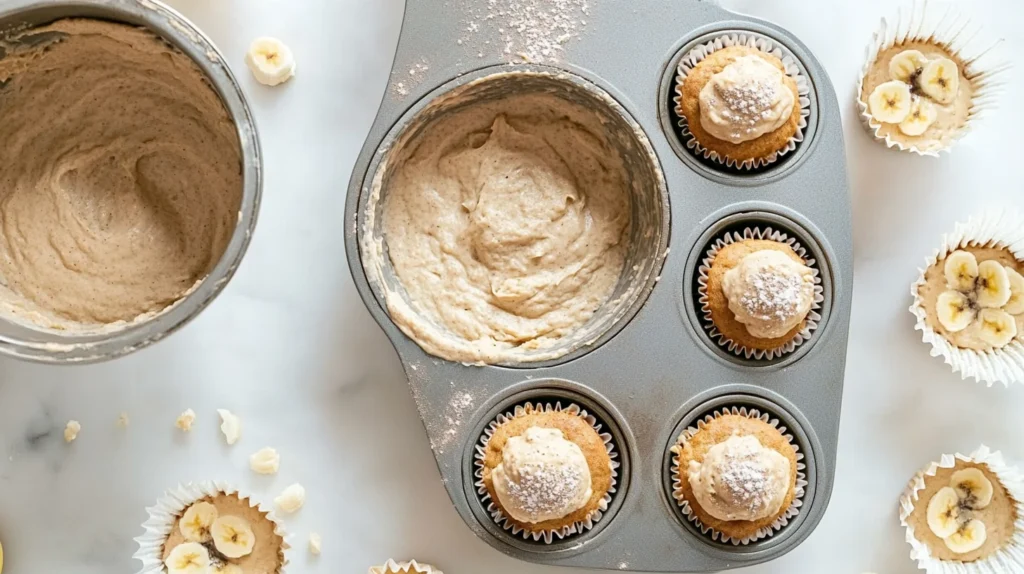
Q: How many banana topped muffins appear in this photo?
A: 4